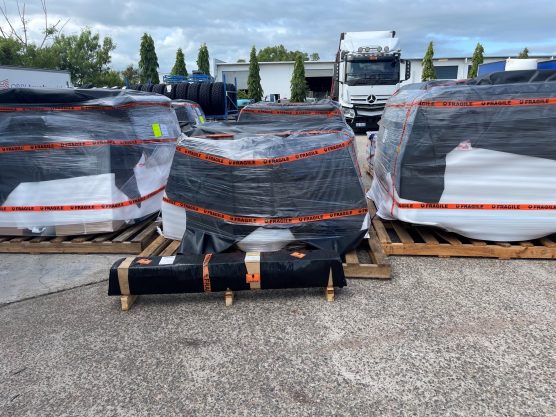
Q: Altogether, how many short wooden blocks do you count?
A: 3